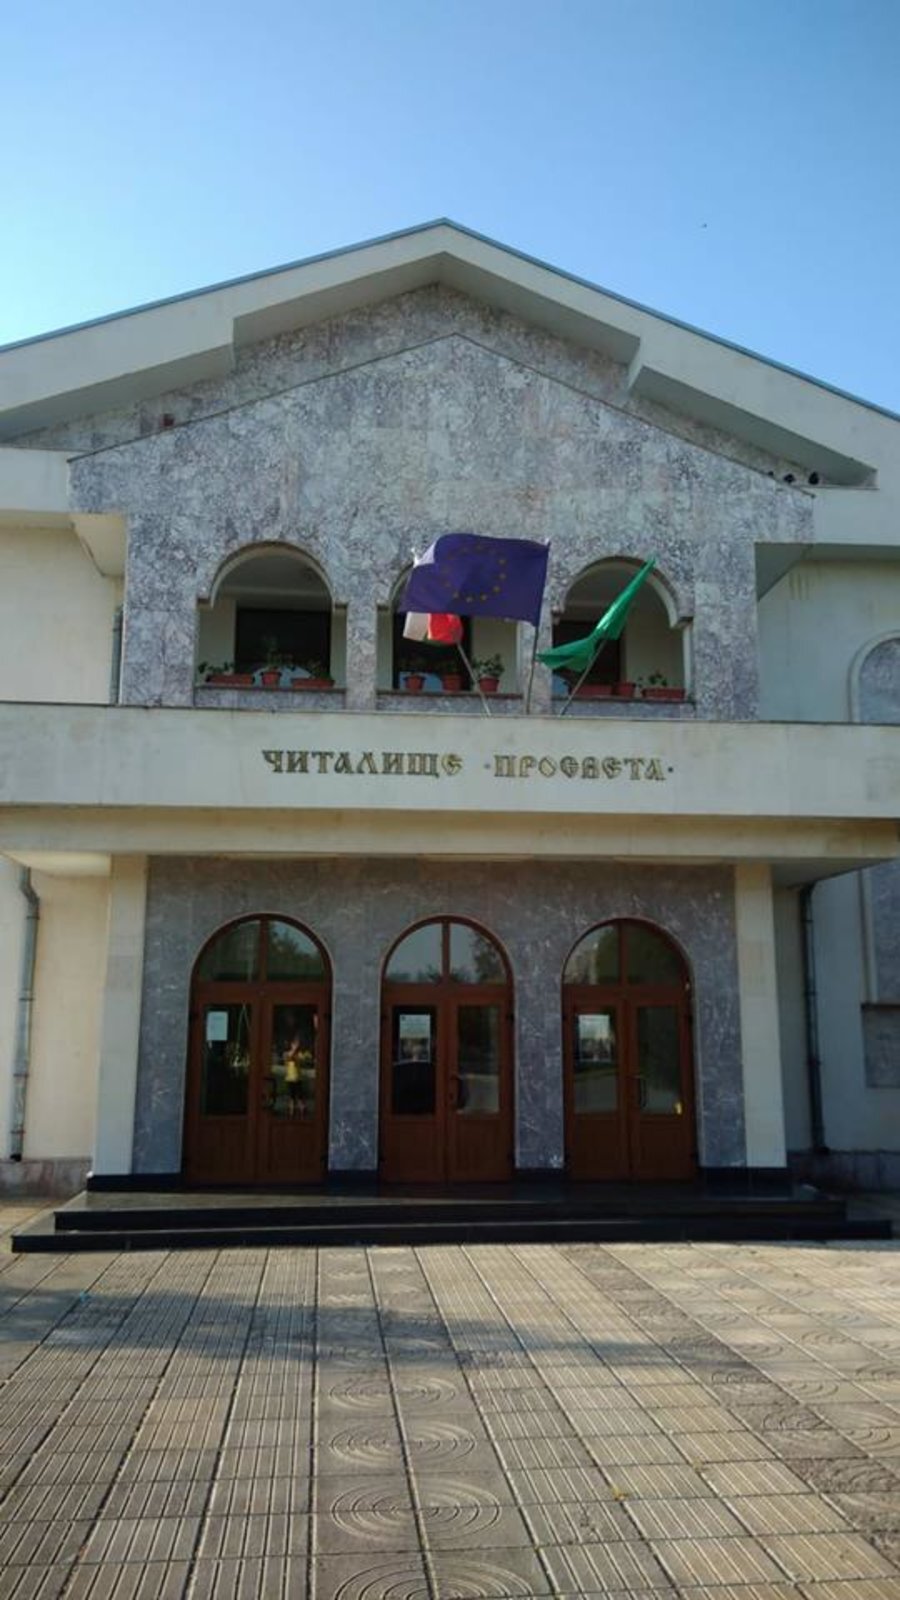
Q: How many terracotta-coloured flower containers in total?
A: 9